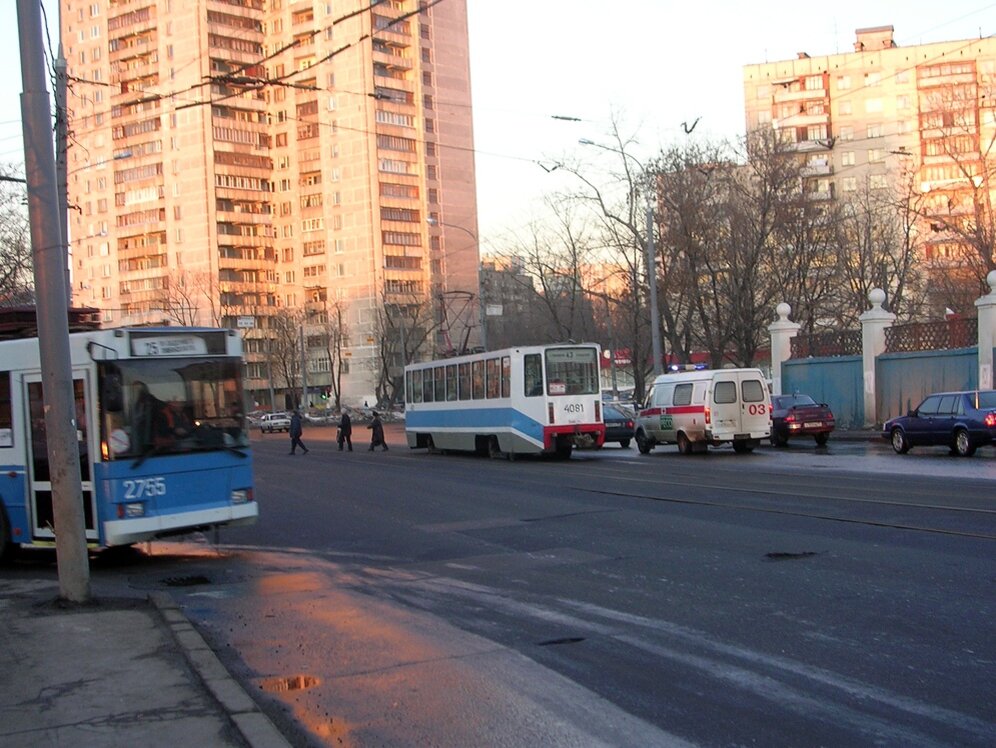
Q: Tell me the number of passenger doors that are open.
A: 0